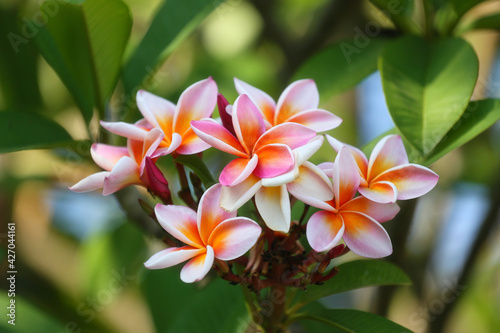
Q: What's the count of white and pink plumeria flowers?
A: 8